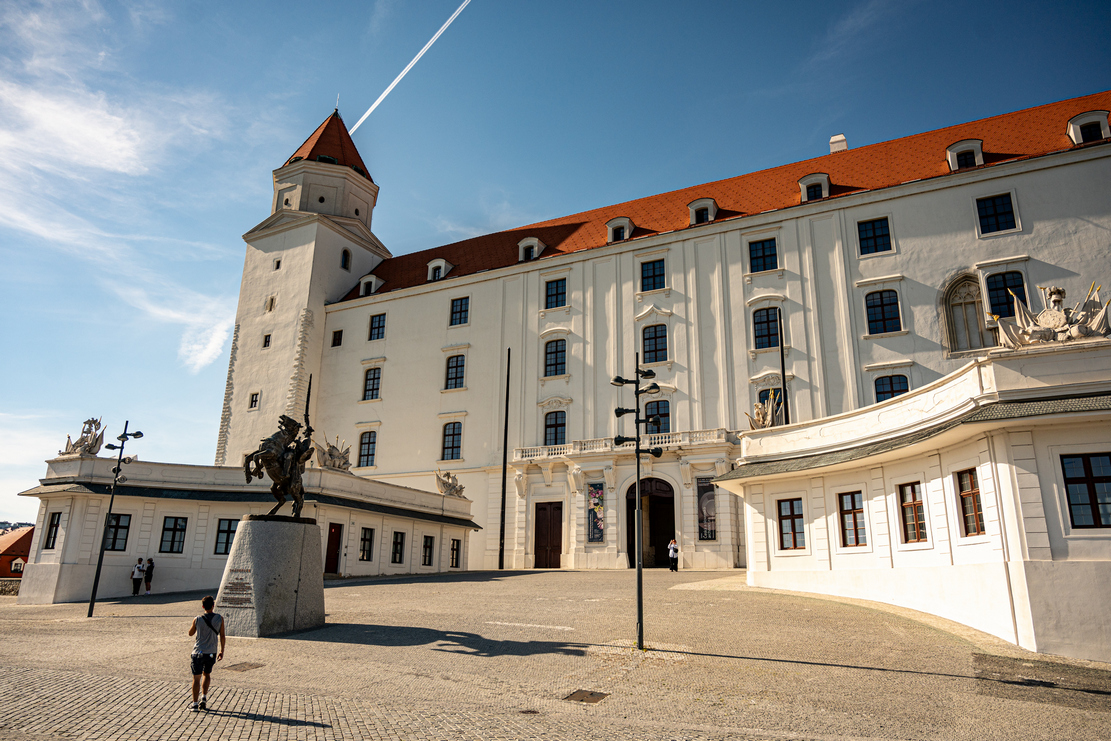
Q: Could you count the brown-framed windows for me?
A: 5